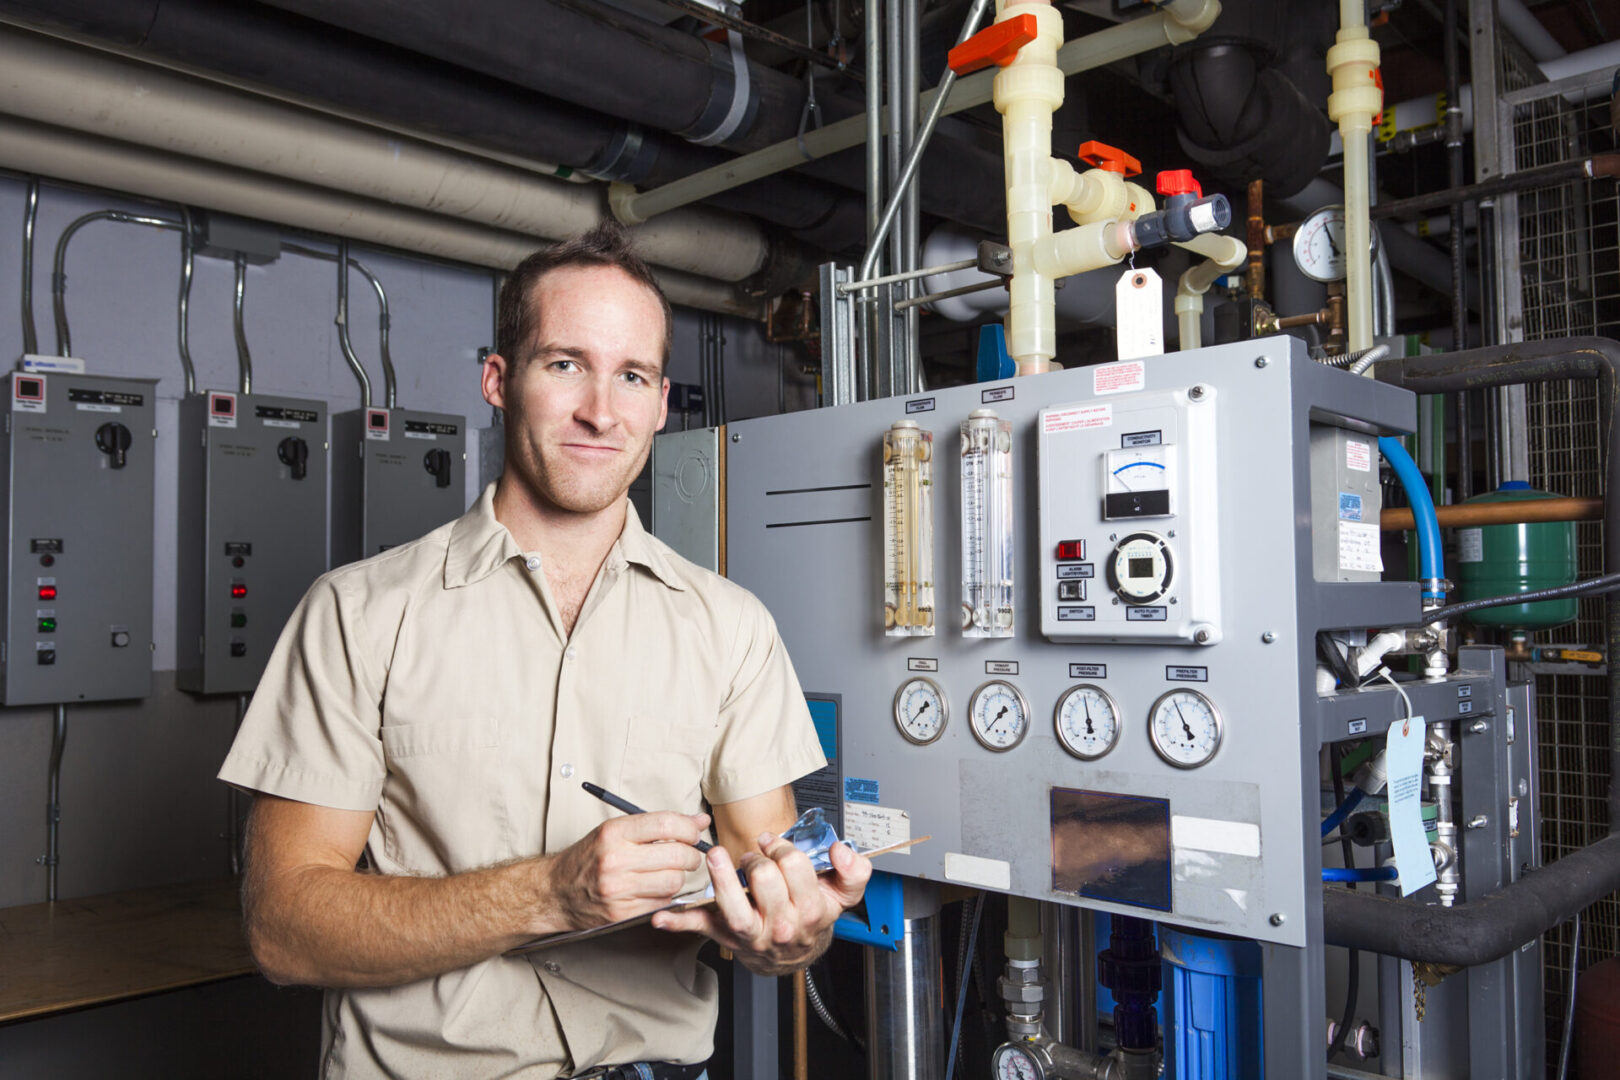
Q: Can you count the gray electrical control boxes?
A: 3